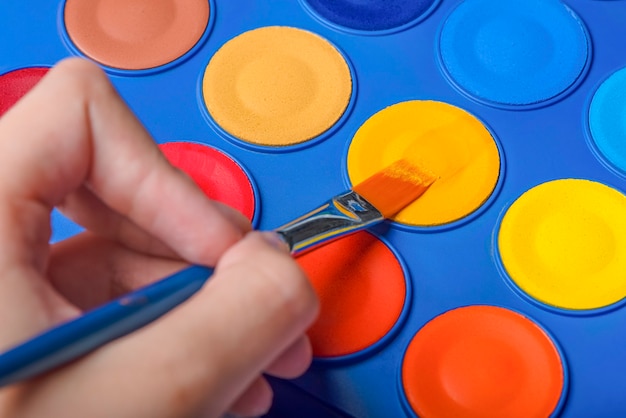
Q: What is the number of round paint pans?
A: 11